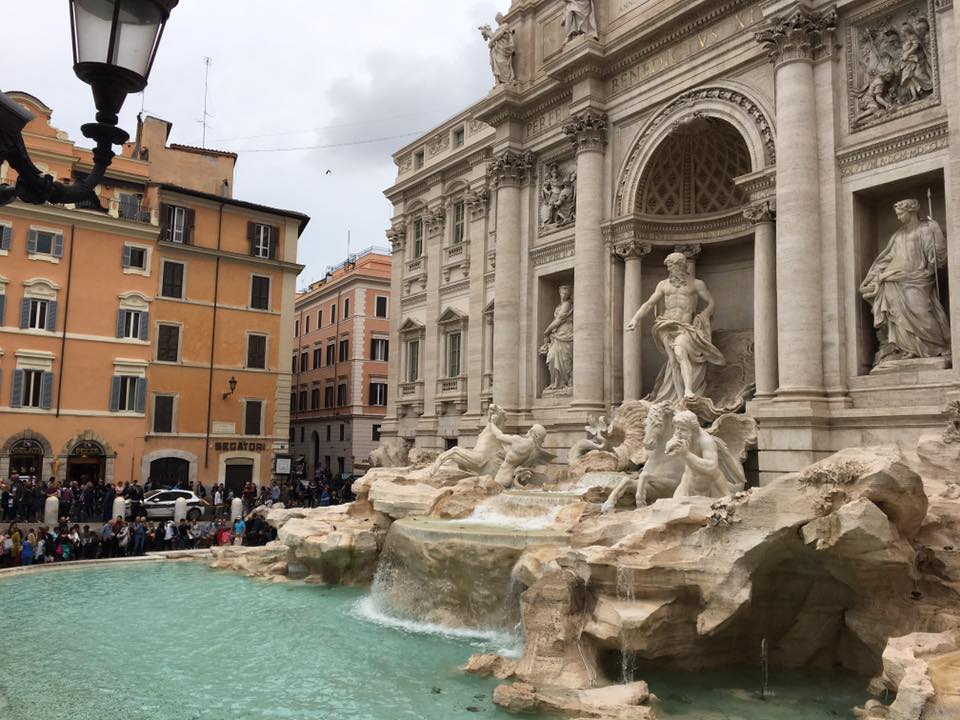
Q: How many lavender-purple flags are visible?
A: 0